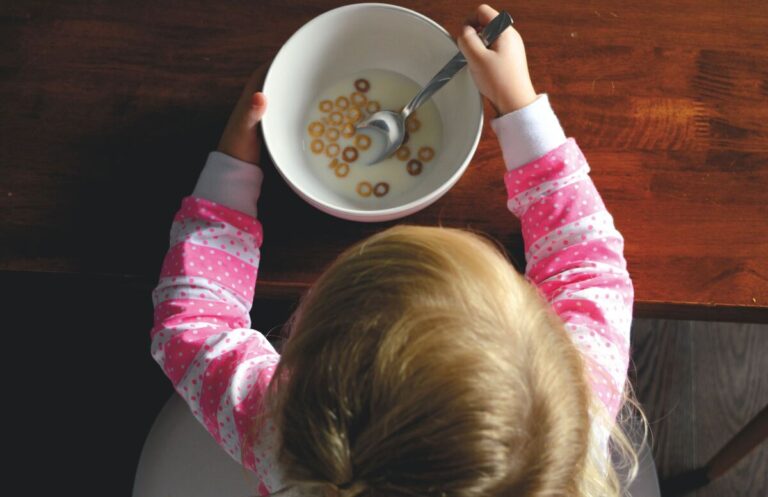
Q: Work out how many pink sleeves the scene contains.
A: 2